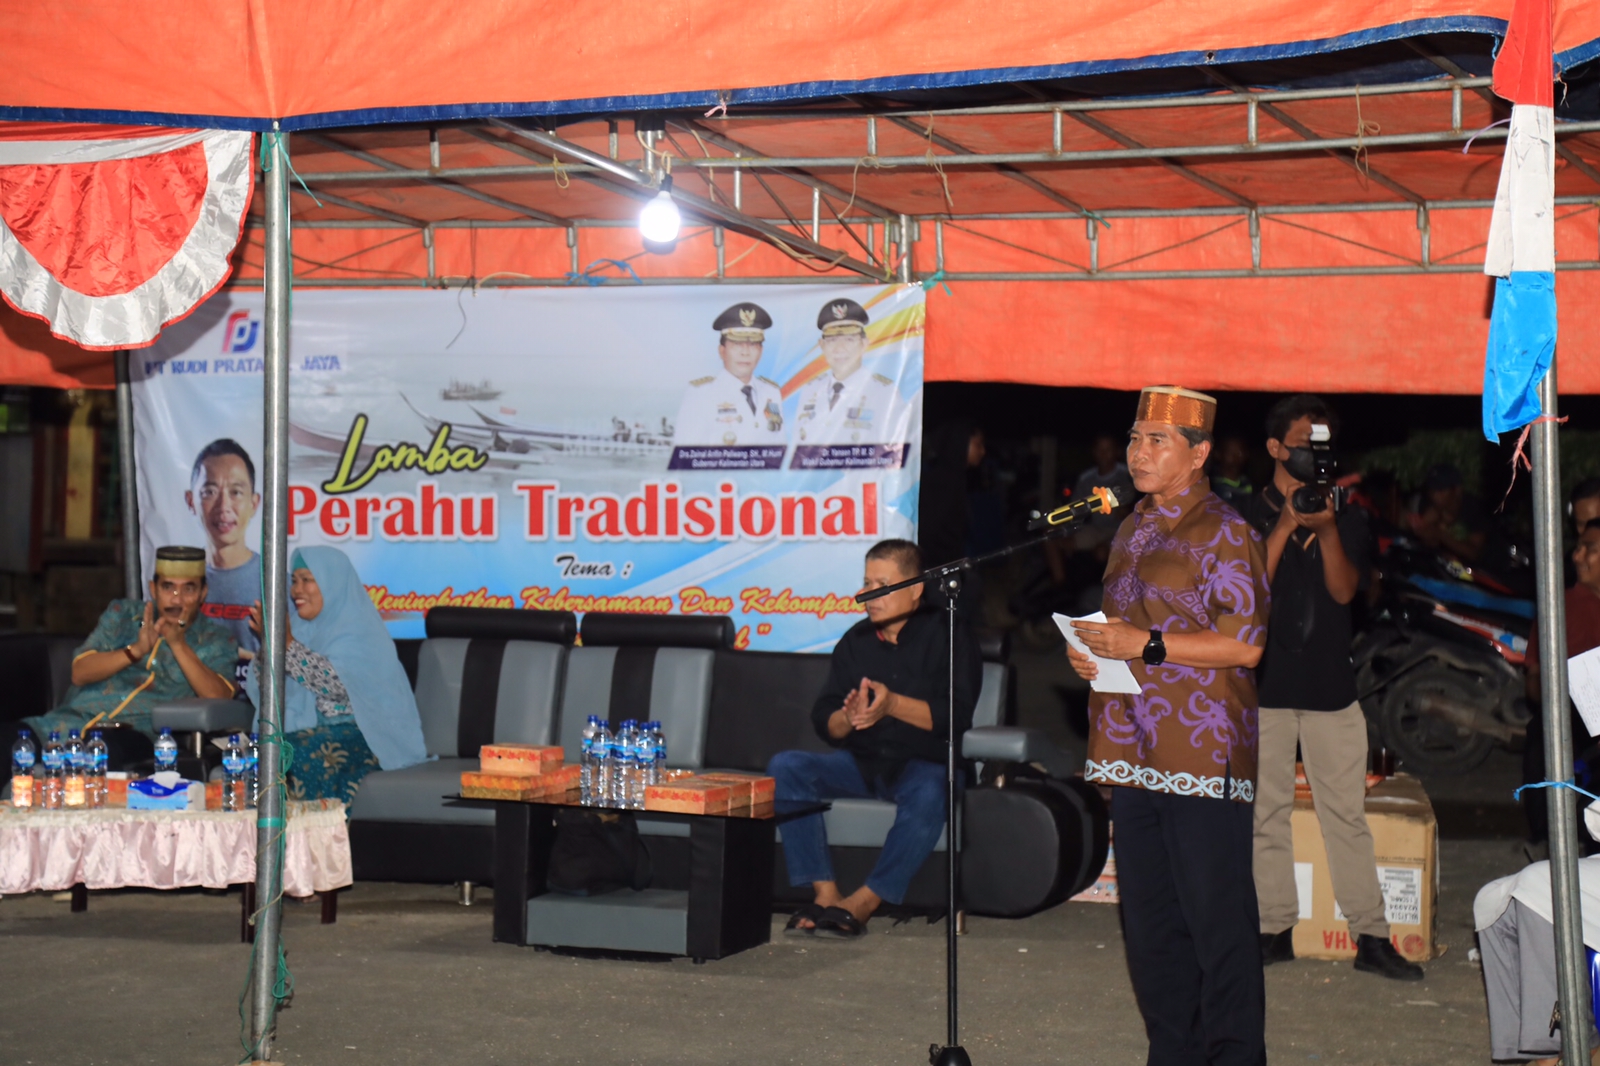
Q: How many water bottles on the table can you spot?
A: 13